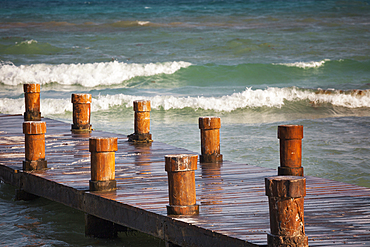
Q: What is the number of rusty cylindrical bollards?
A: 9